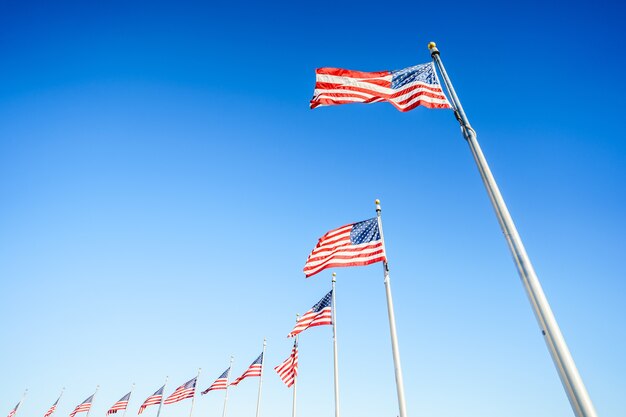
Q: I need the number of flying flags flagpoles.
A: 12